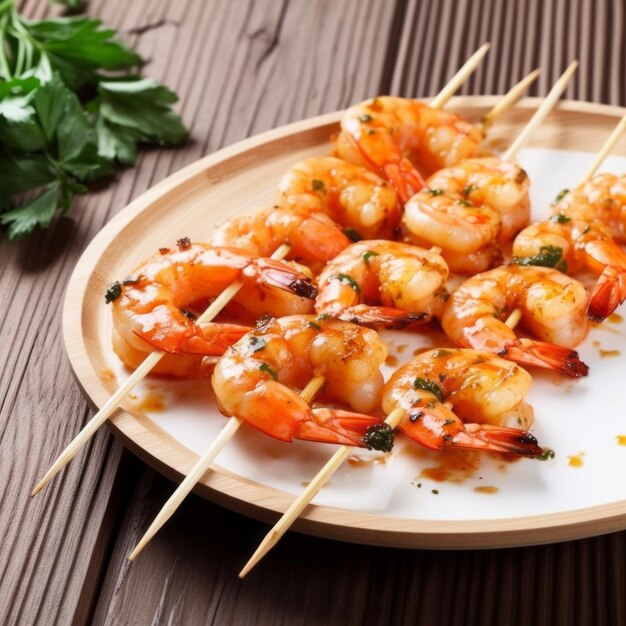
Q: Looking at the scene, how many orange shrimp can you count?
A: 11